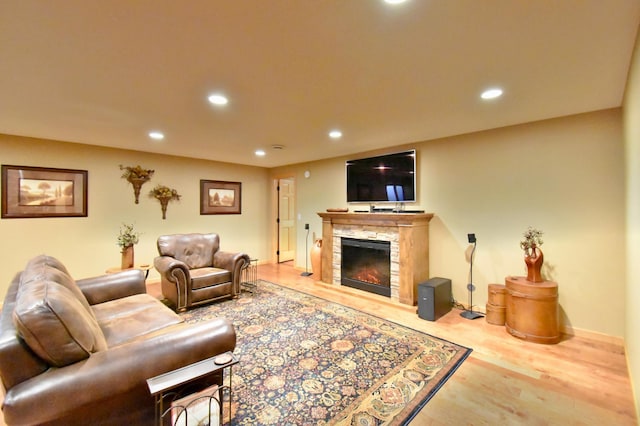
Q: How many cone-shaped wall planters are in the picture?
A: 2